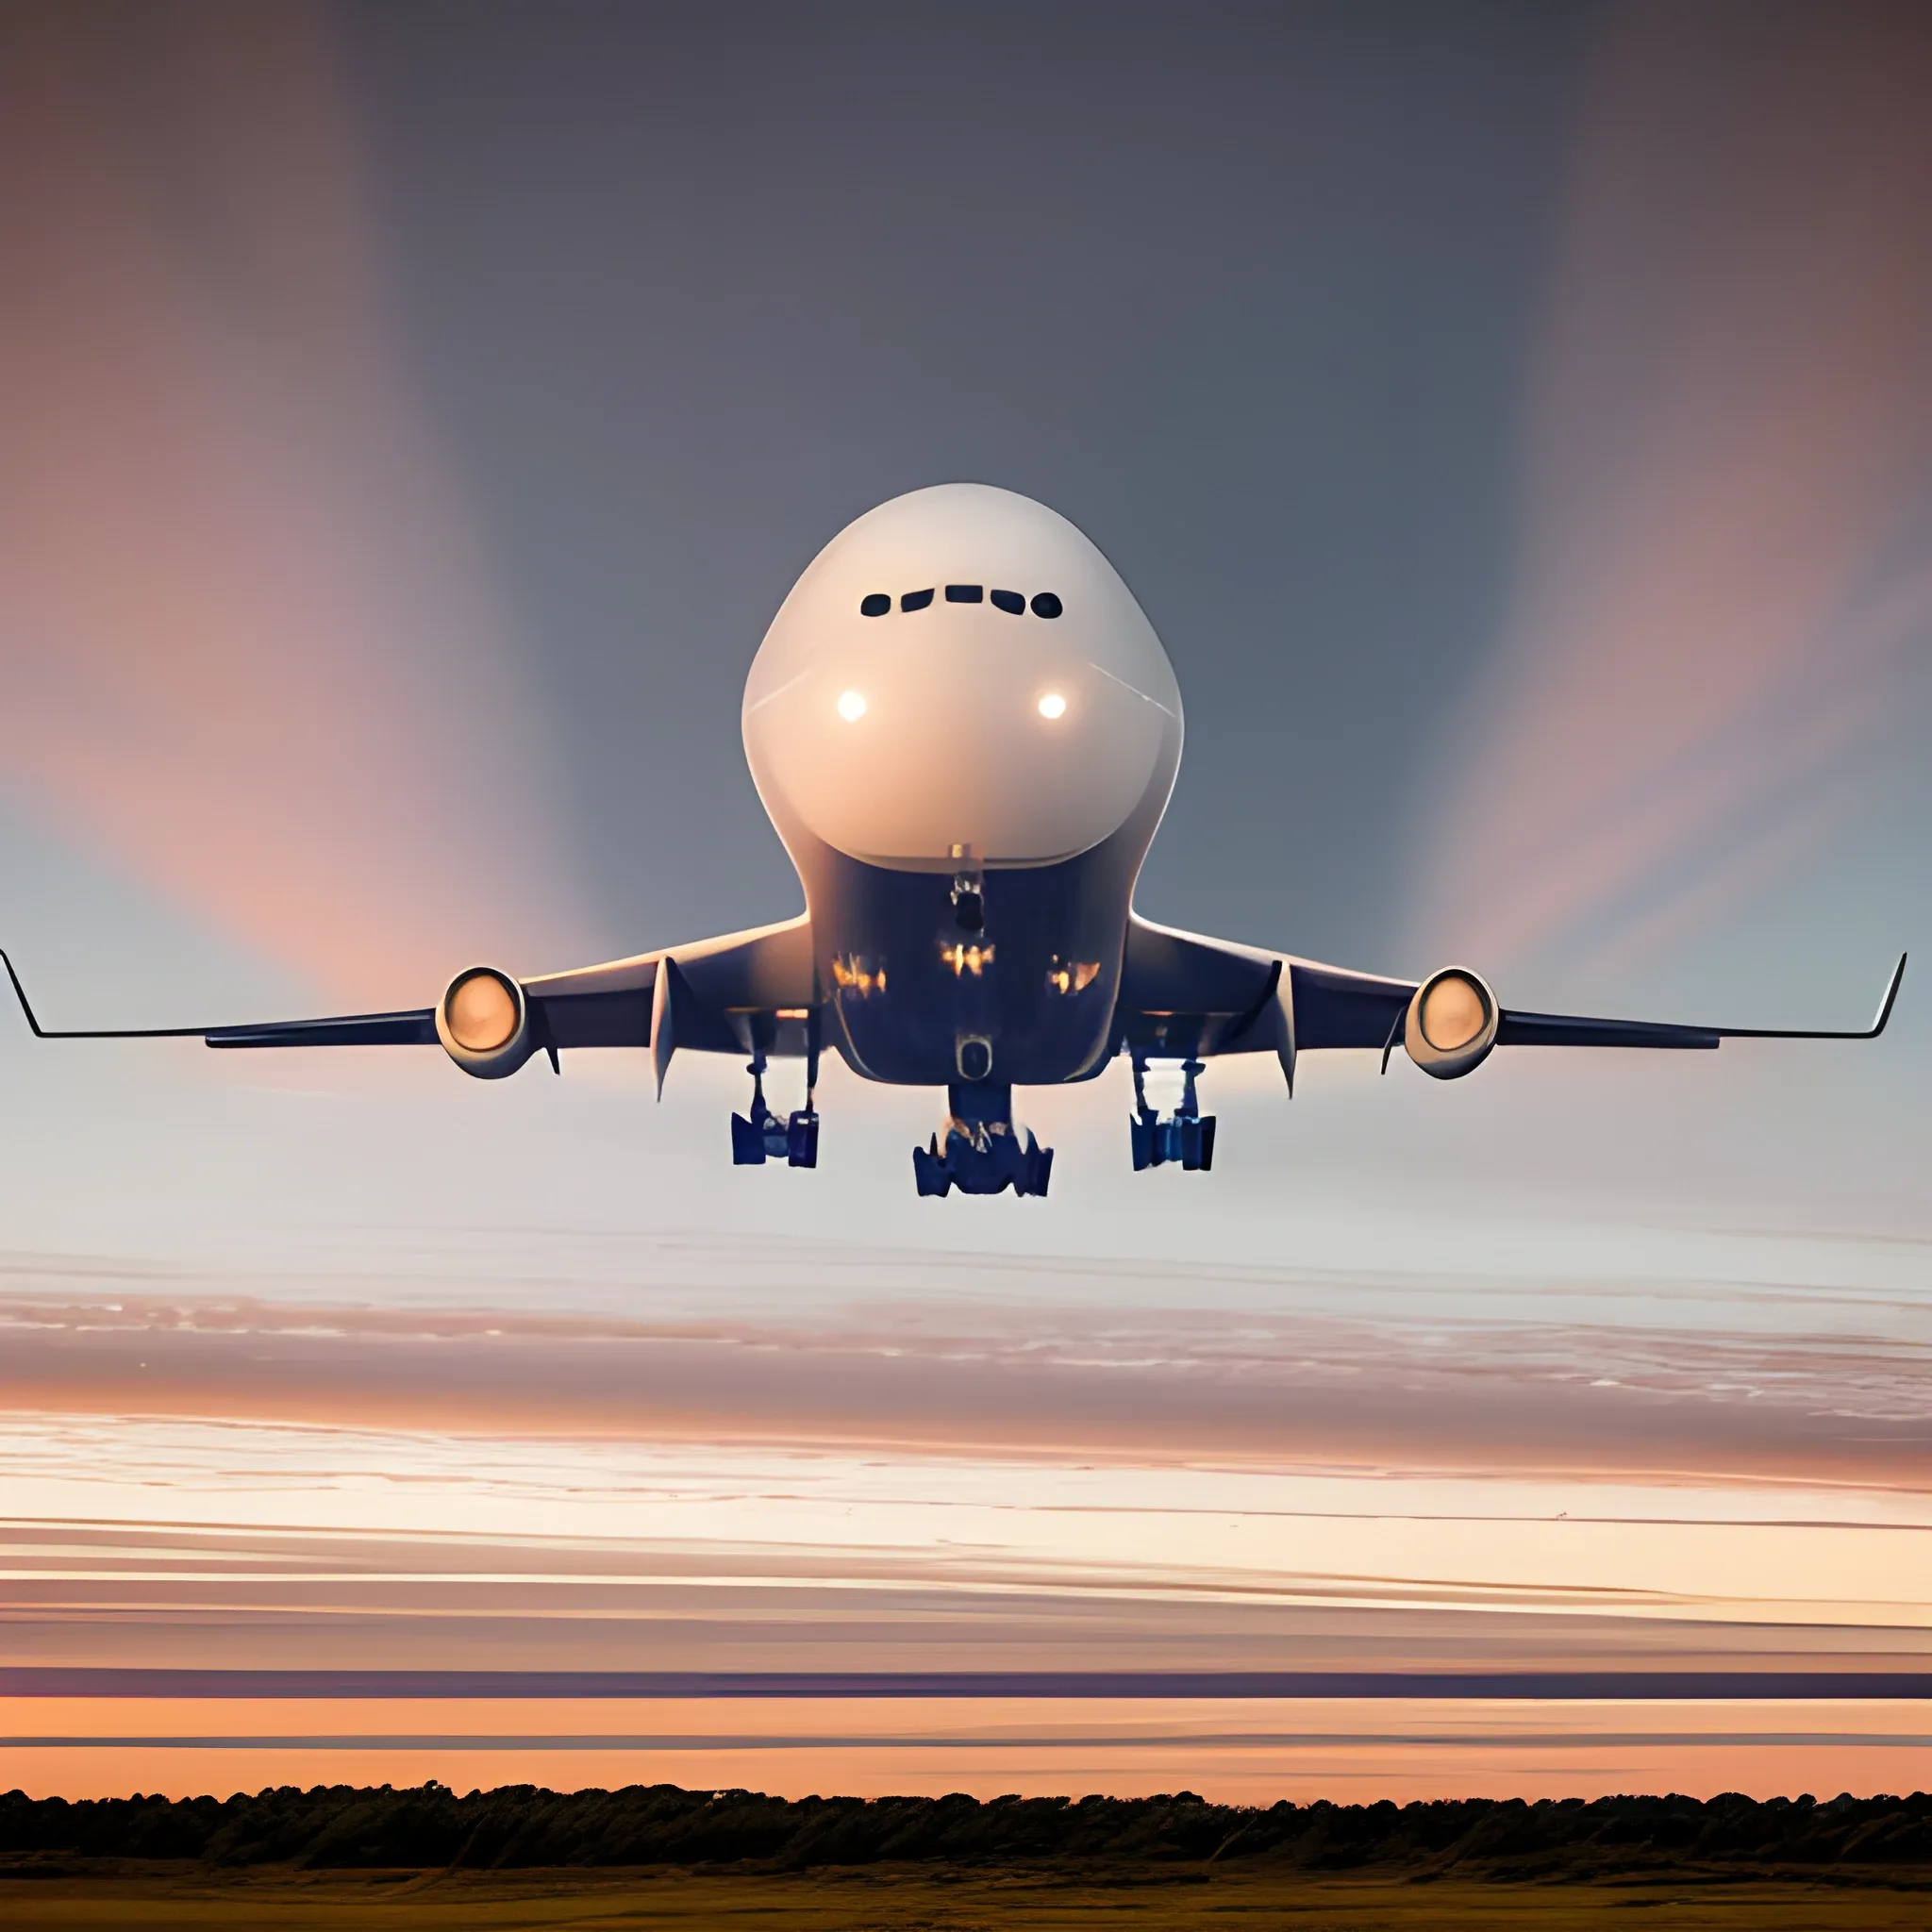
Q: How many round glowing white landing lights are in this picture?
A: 2